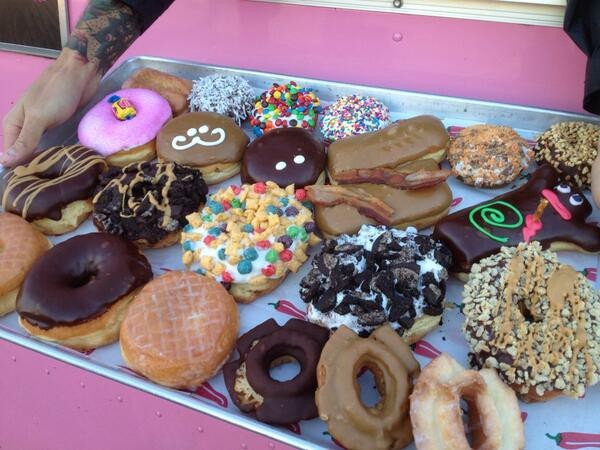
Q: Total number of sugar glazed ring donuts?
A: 2